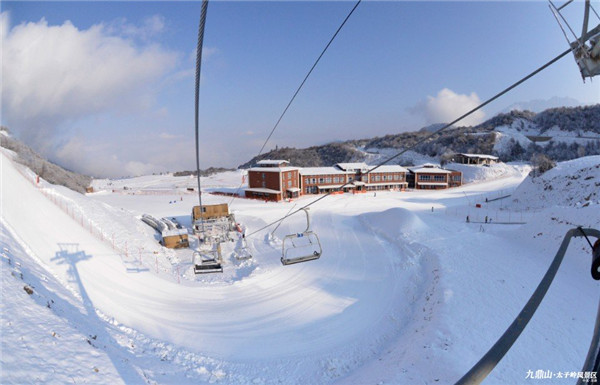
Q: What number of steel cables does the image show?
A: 3